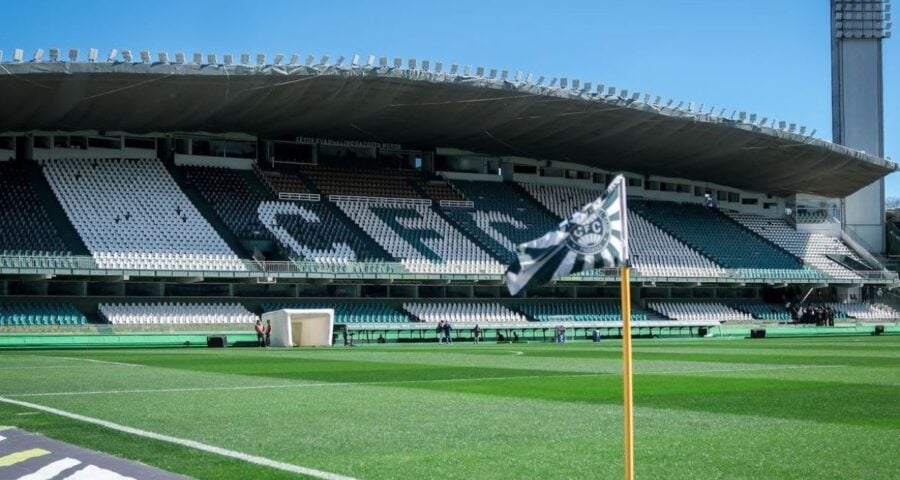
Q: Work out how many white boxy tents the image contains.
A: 1